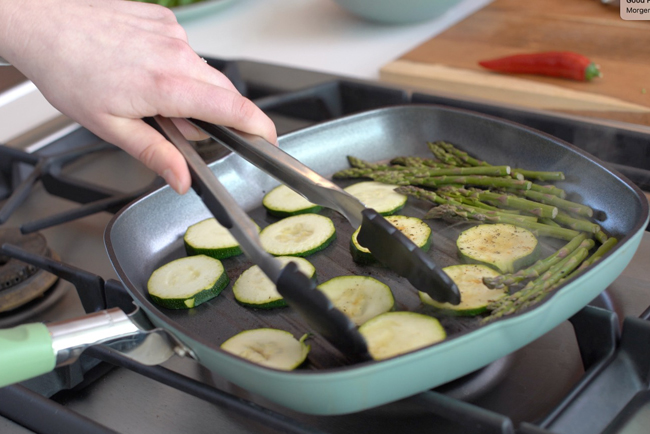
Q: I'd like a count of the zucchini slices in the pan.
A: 12